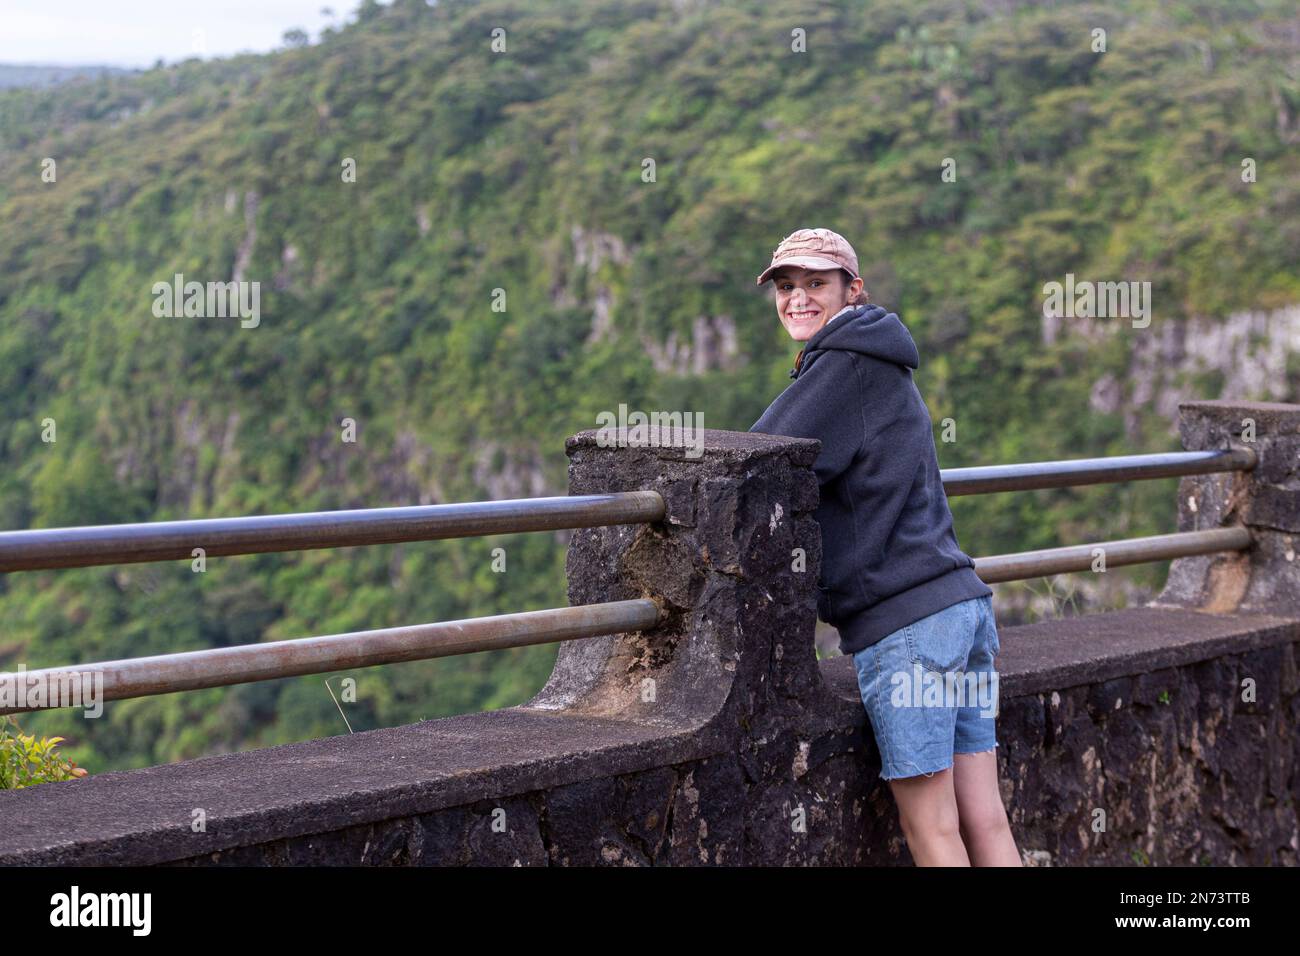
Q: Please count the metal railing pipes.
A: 4